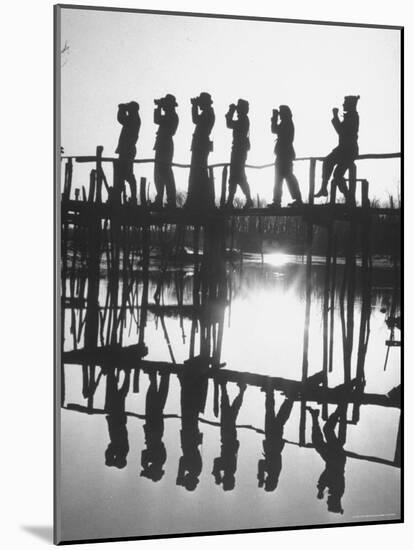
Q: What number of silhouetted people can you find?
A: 6